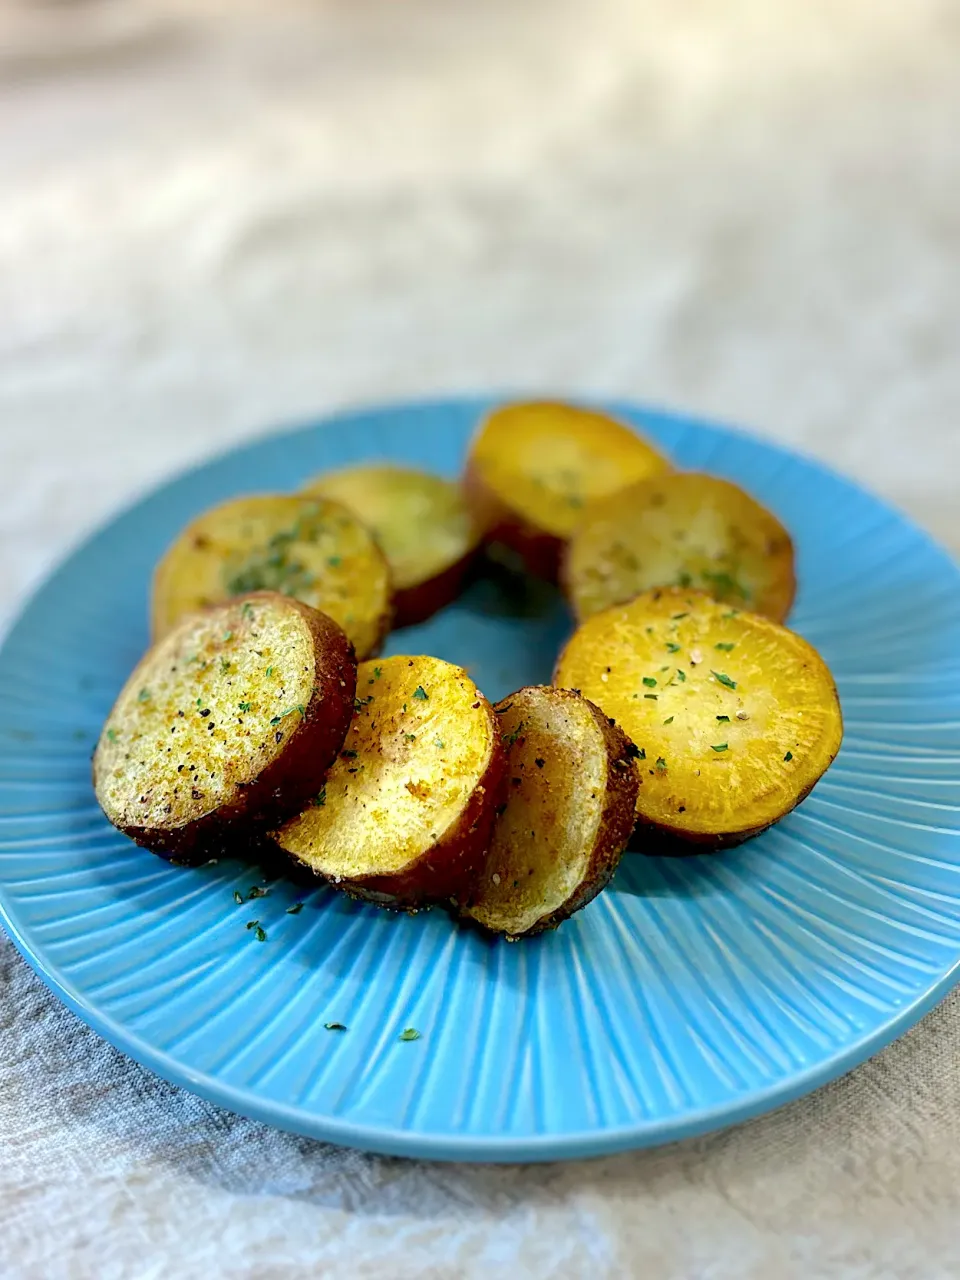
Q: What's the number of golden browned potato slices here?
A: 8